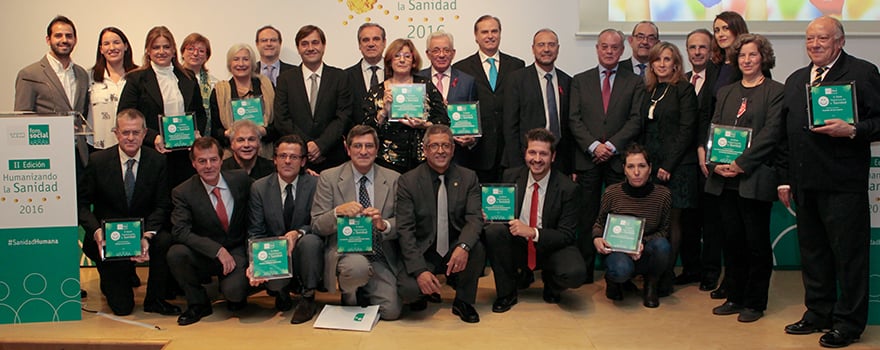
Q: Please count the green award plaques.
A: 11